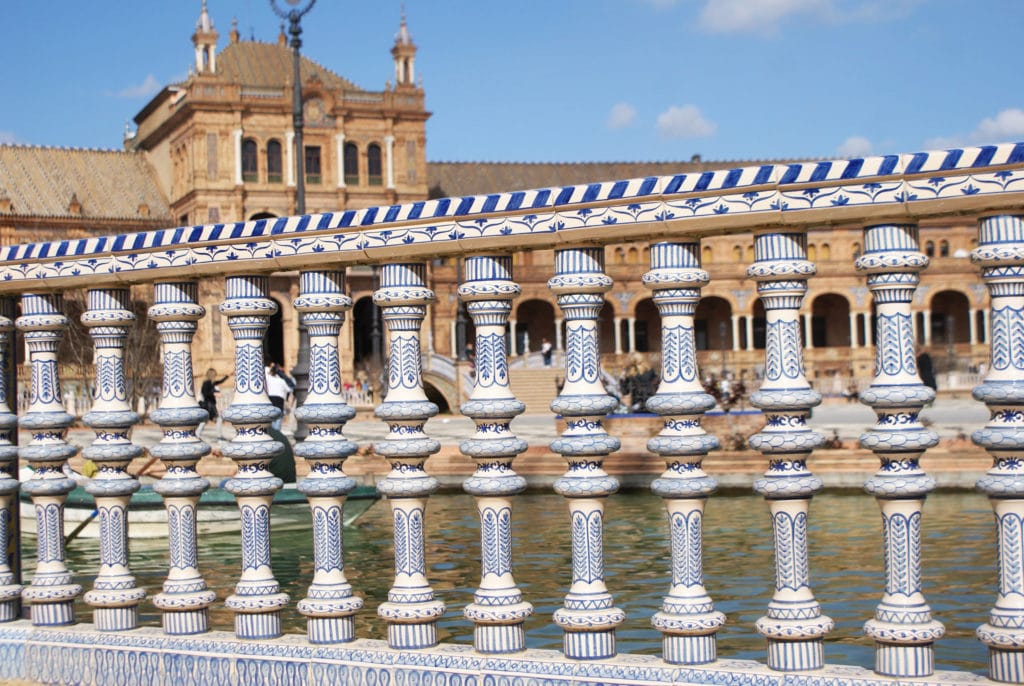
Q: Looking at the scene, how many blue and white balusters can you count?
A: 13